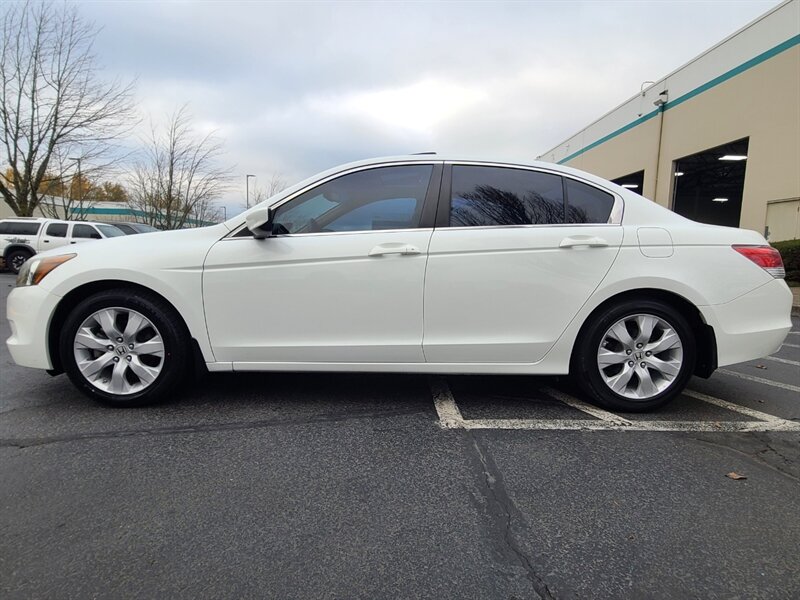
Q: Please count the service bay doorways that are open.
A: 2